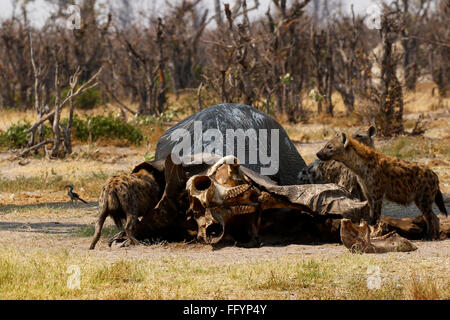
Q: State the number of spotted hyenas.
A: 3